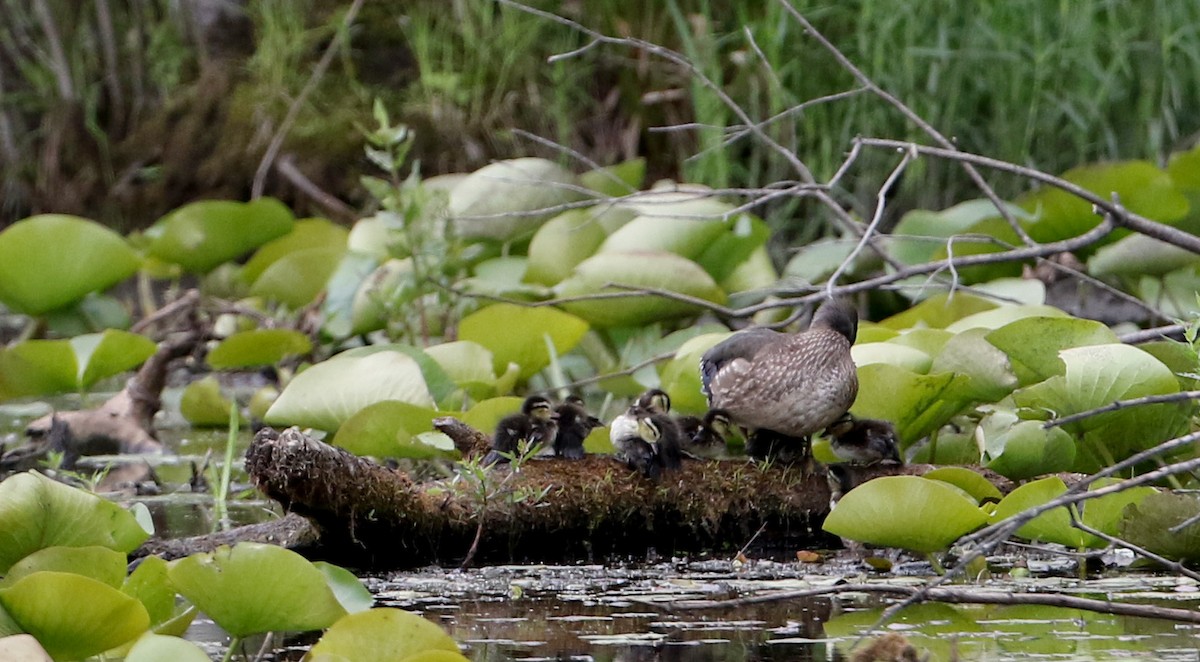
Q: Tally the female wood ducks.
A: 1